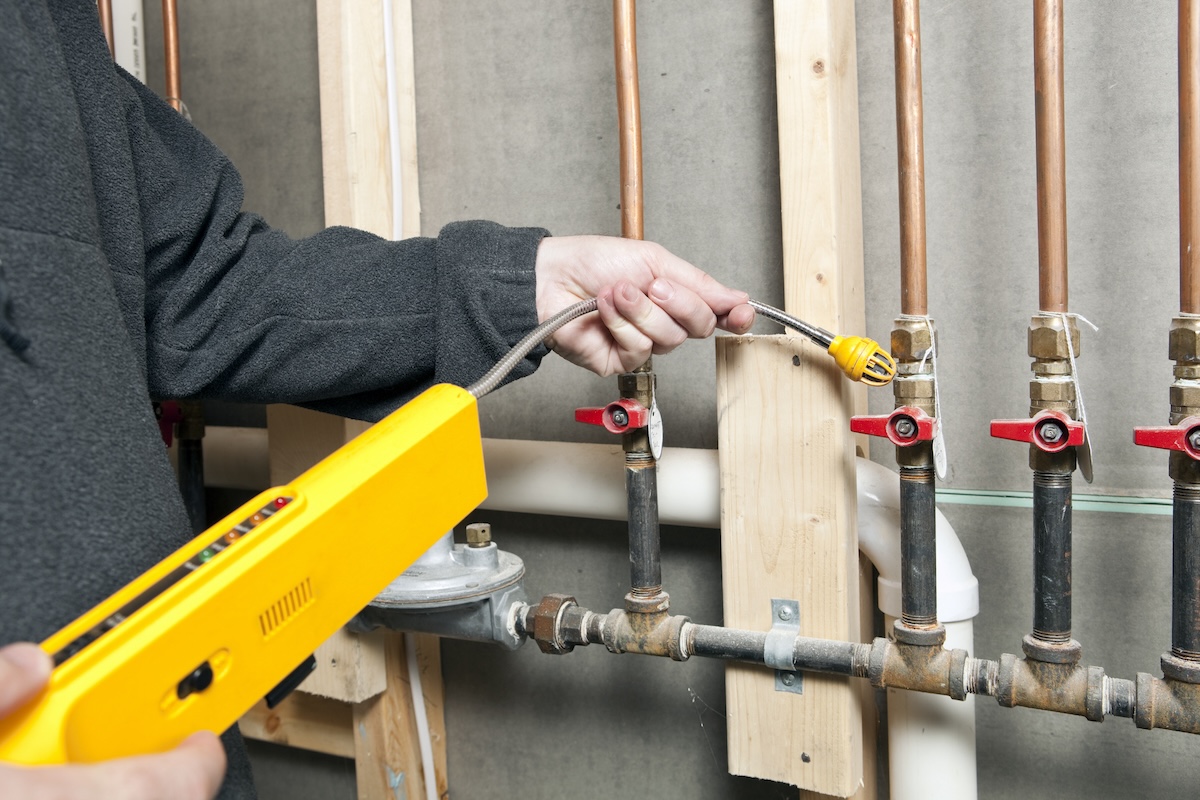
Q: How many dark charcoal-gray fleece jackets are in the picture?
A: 1